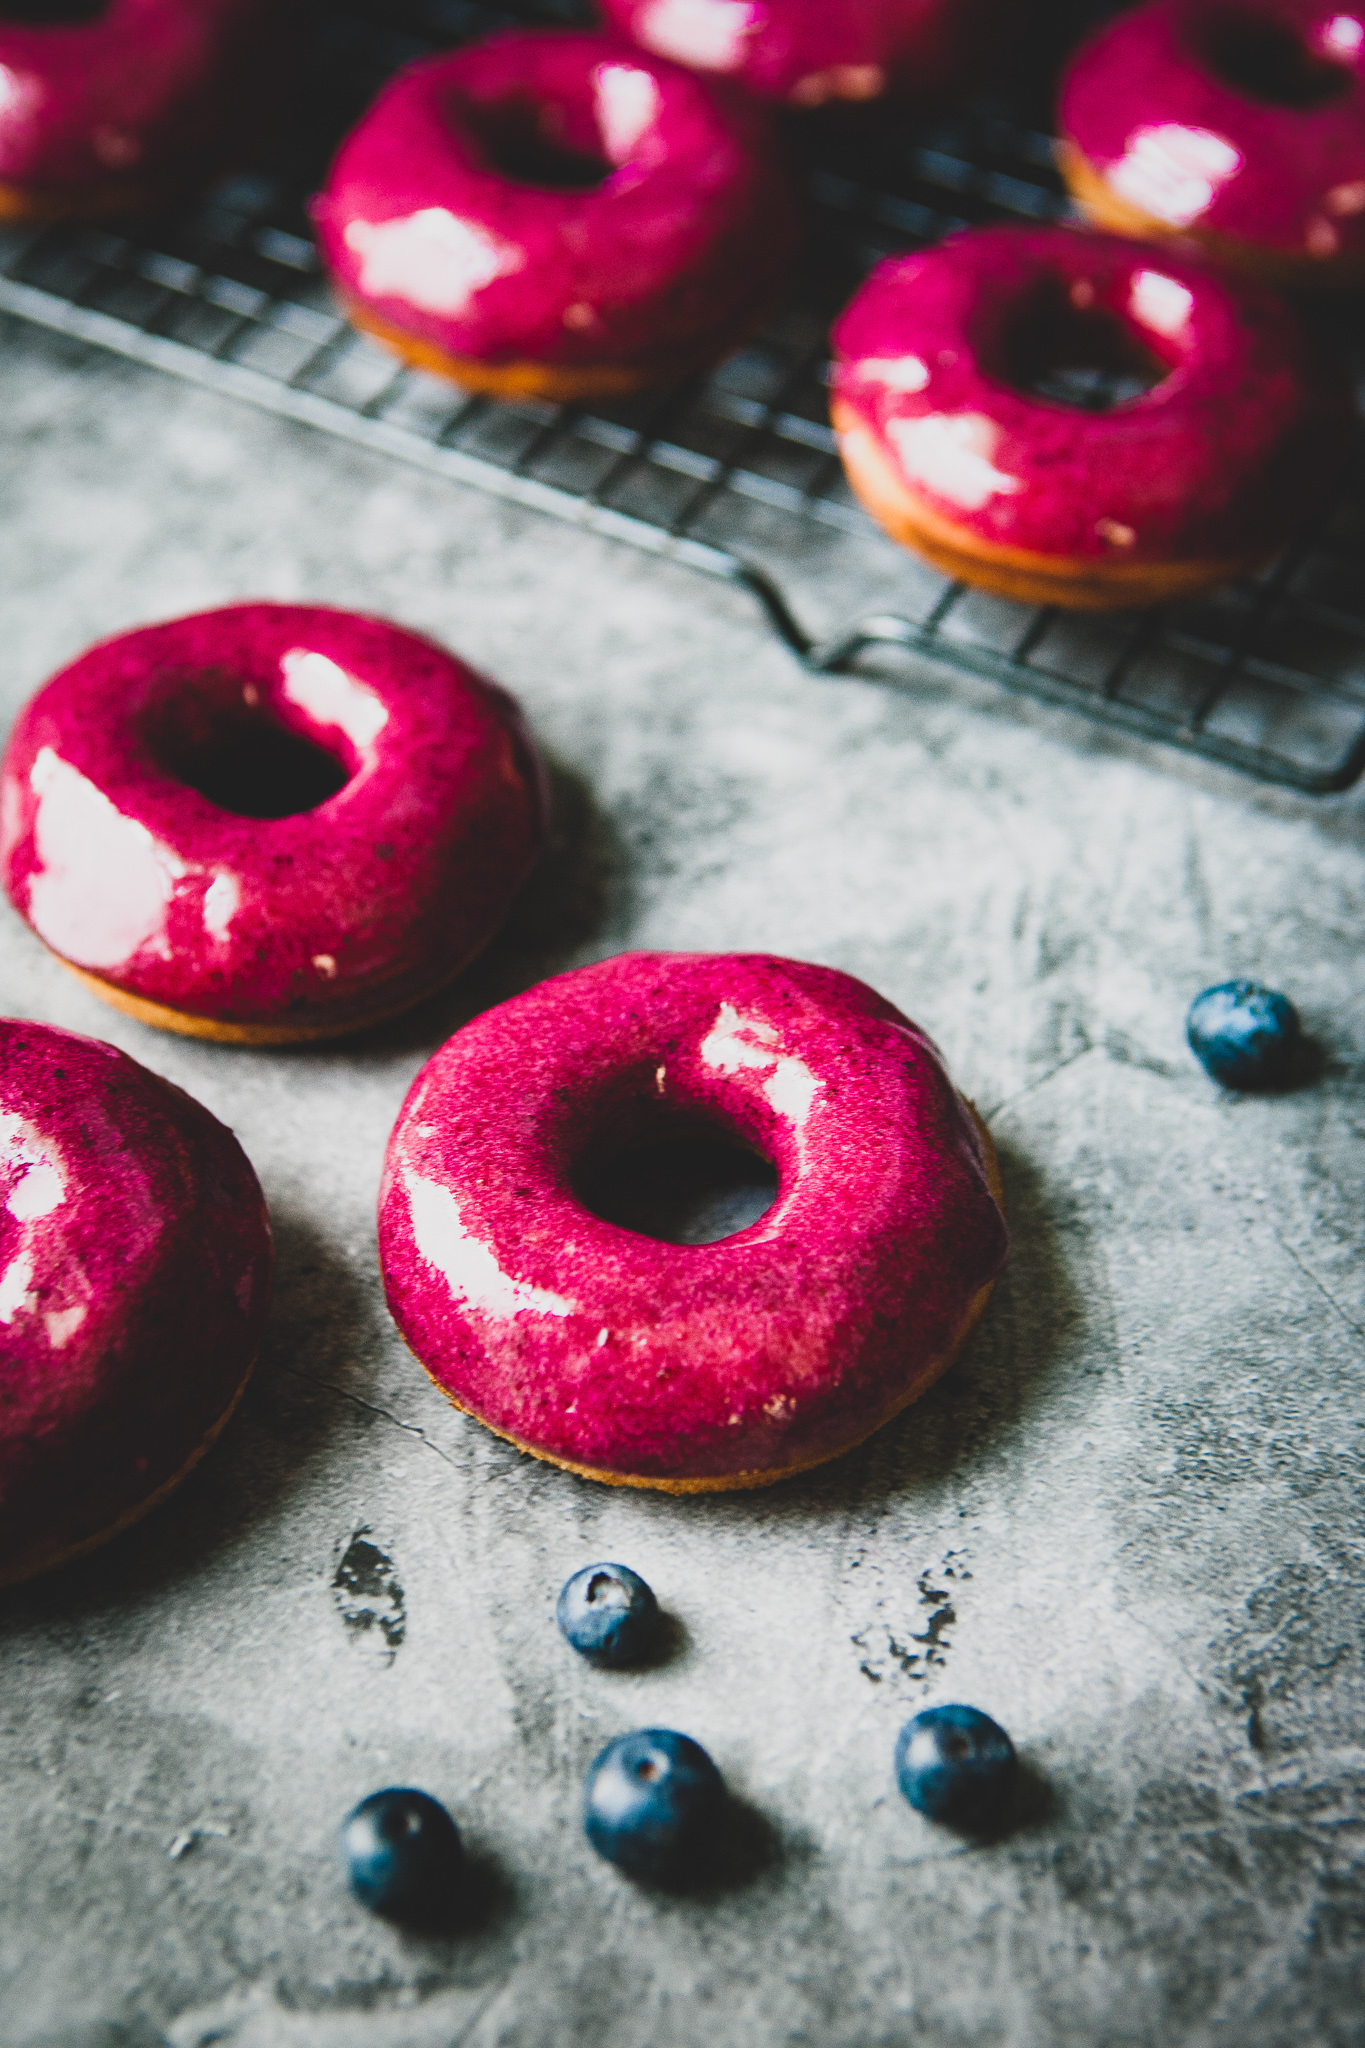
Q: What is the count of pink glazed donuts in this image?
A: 8